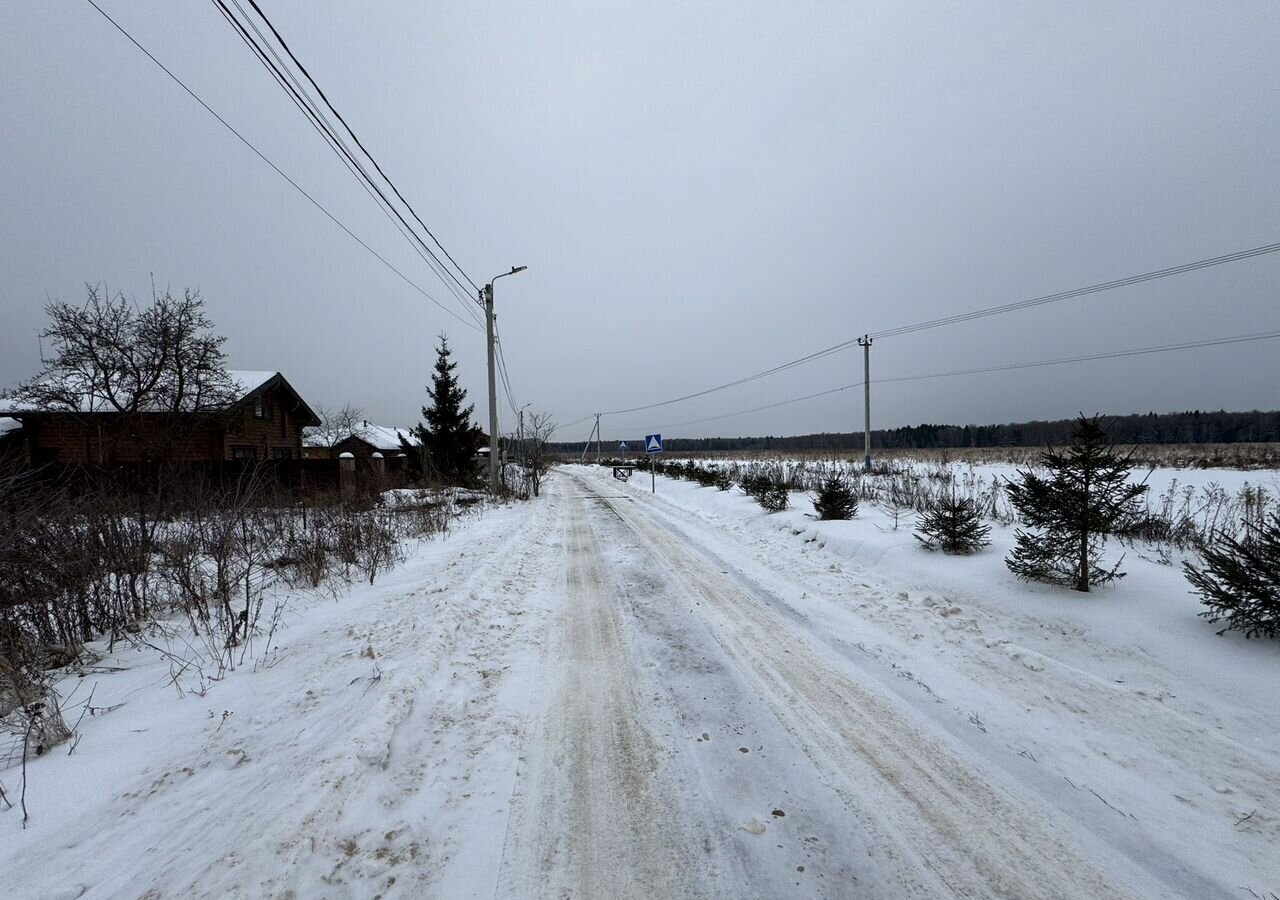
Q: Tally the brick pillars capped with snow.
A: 3